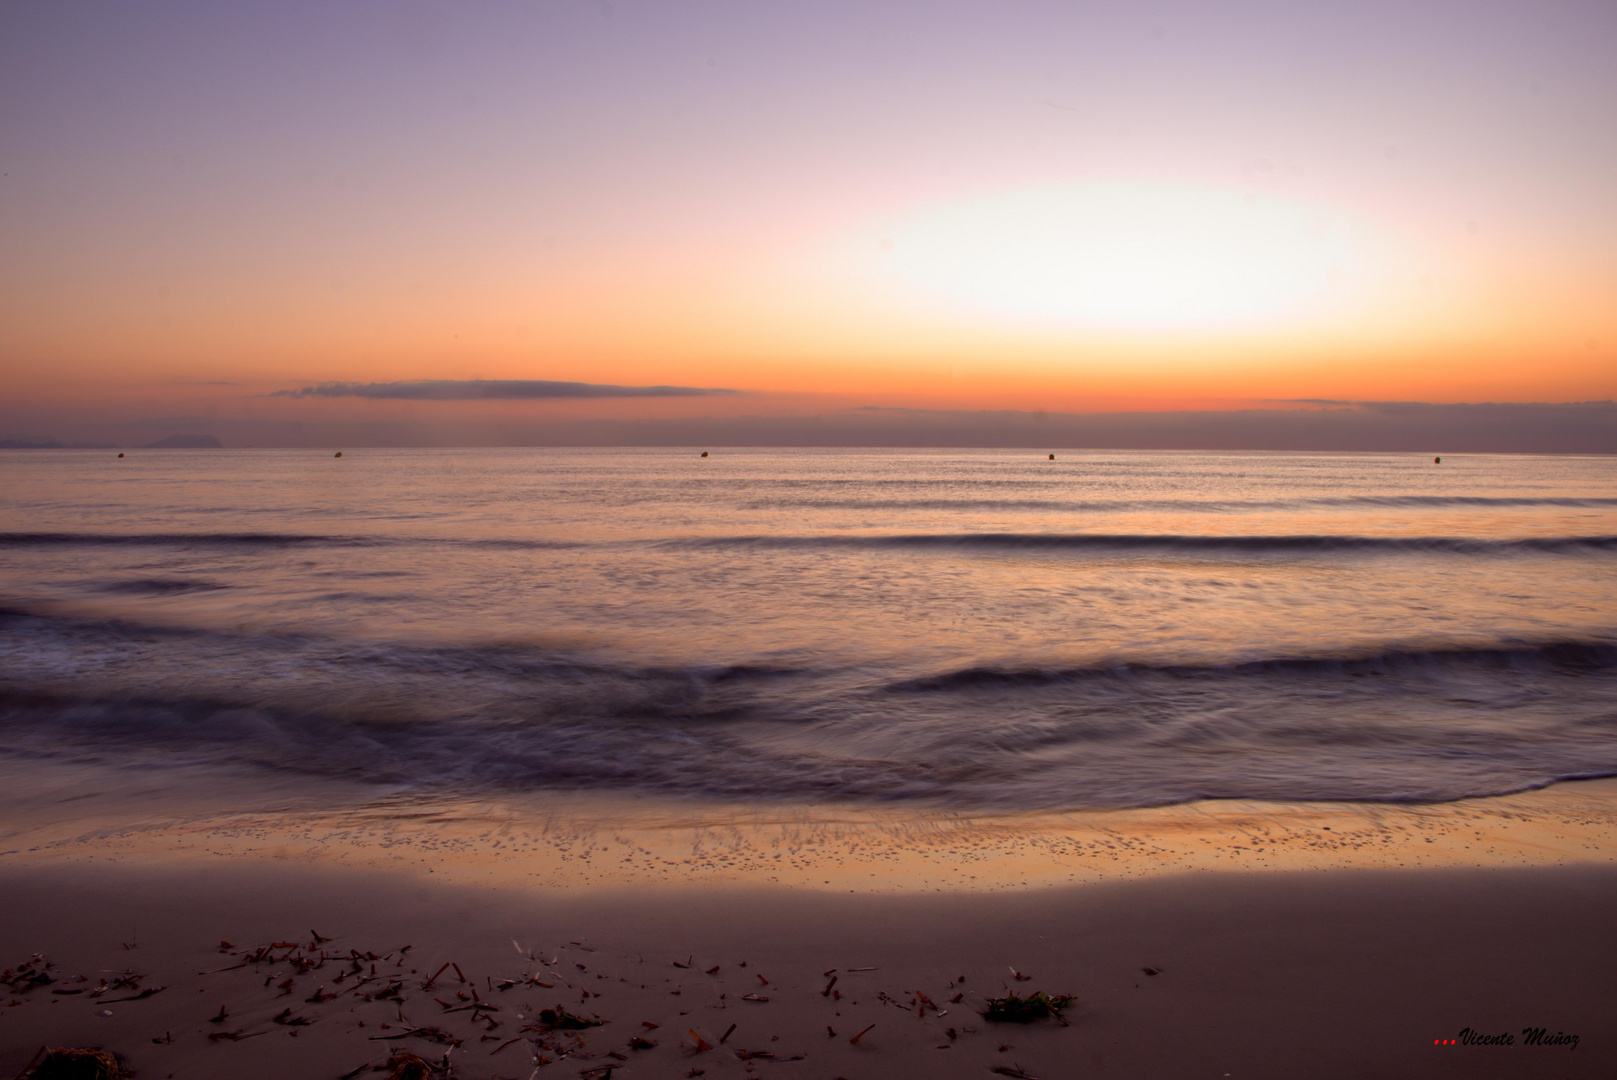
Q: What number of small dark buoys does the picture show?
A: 5